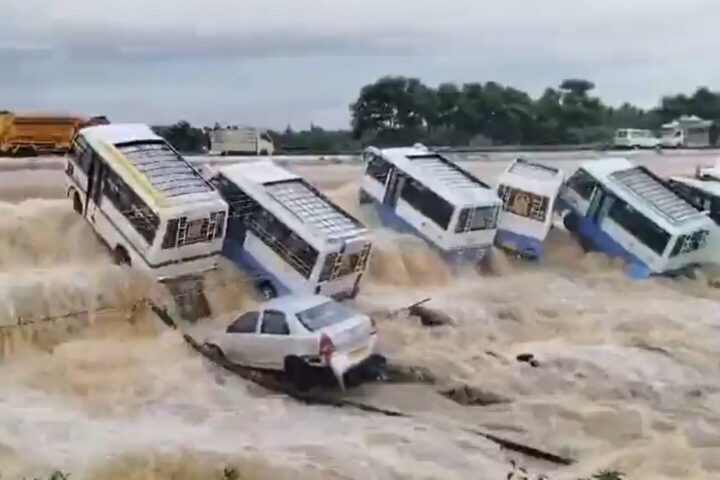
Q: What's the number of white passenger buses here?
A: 6